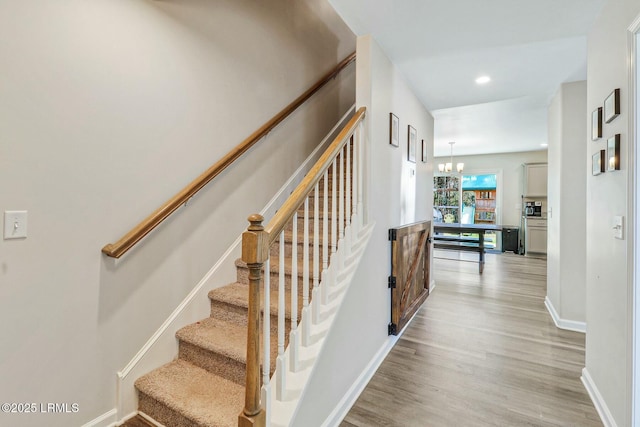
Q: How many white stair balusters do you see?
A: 11